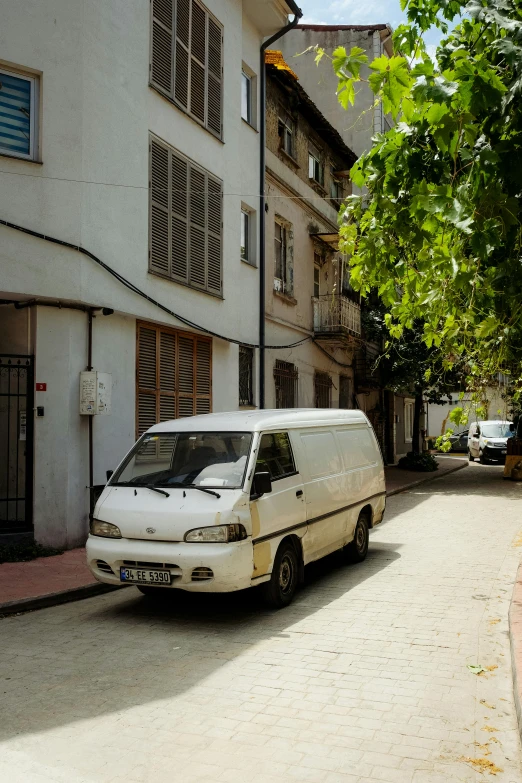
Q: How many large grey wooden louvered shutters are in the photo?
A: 2